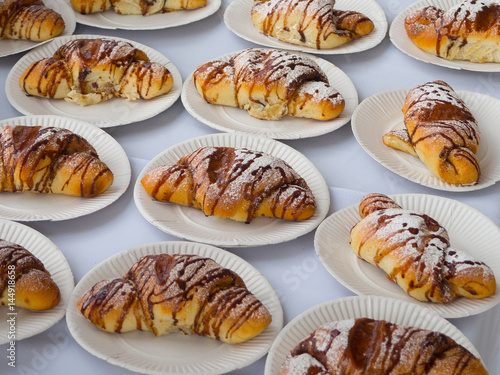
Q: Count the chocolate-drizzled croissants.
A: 13